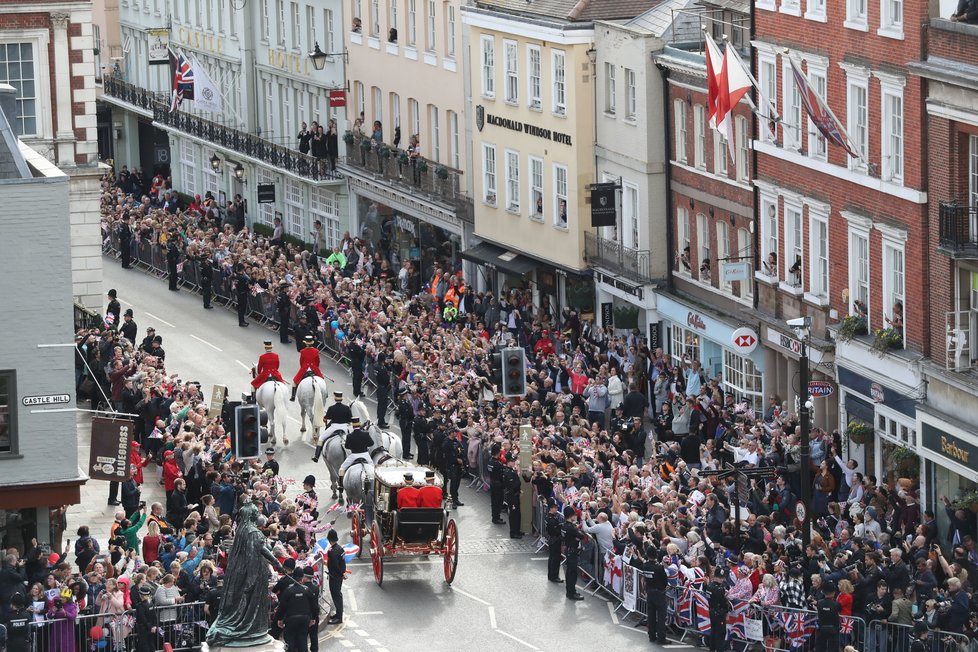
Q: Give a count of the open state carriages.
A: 1